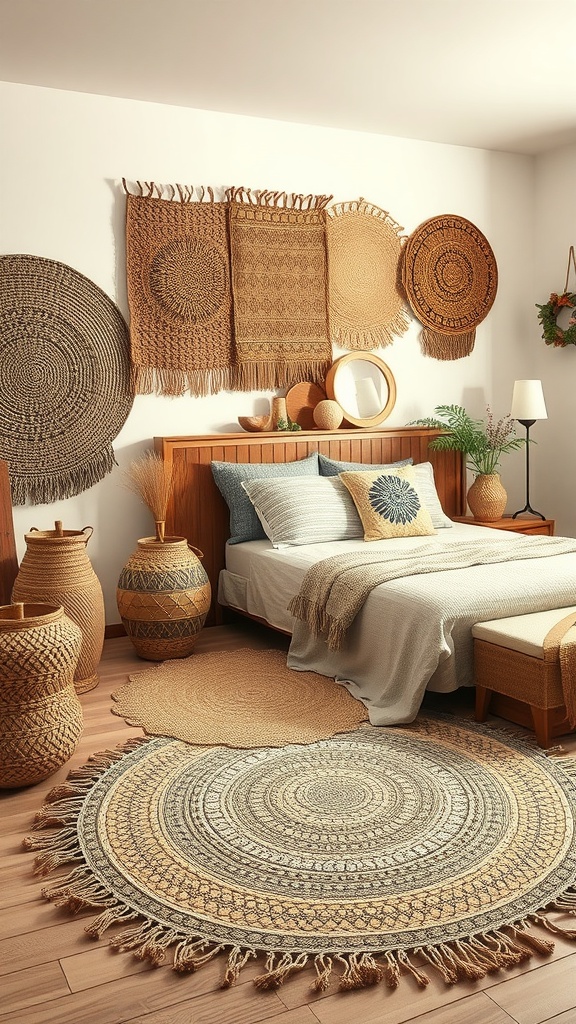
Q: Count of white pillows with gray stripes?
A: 2